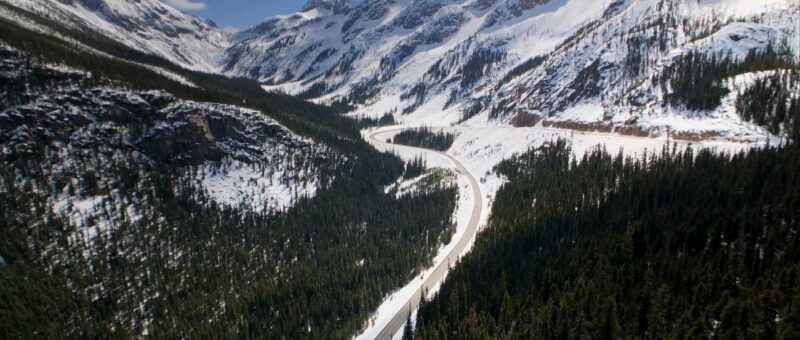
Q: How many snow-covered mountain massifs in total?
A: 2